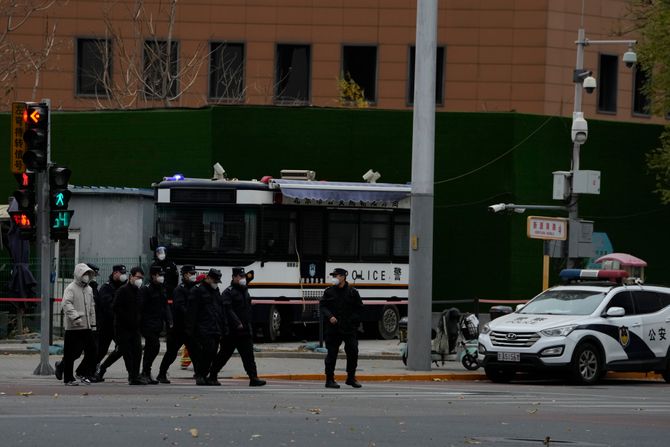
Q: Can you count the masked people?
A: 10